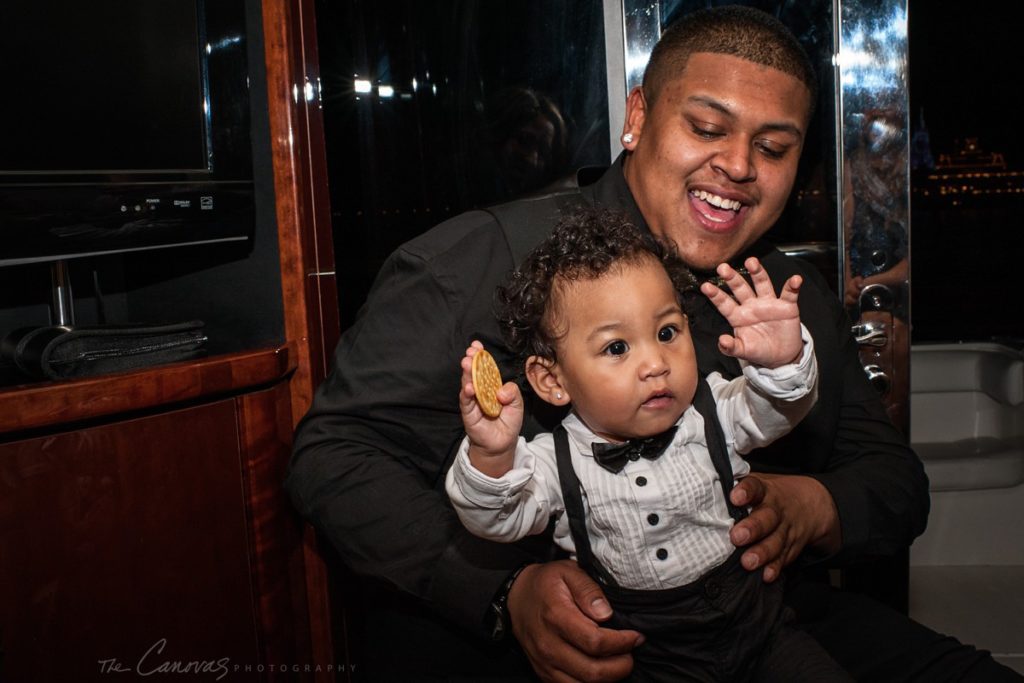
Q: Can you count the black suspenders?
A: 2